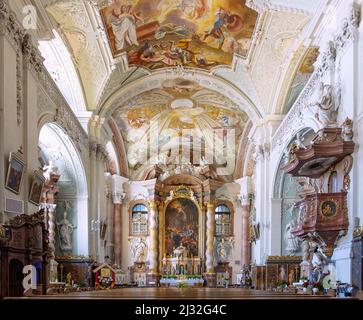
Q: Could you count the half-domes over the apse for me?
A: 1